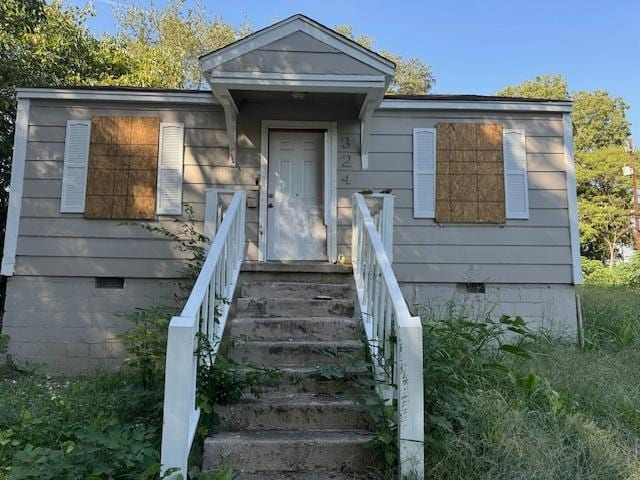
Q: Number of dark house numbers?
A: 3